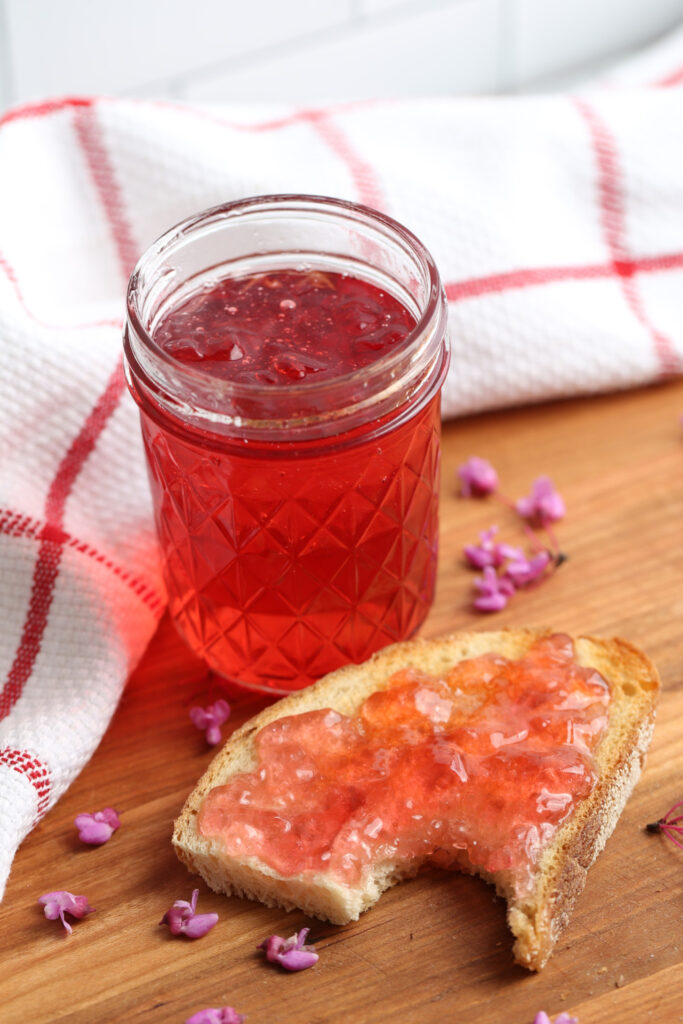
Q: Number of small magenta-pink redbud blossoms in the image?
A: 12